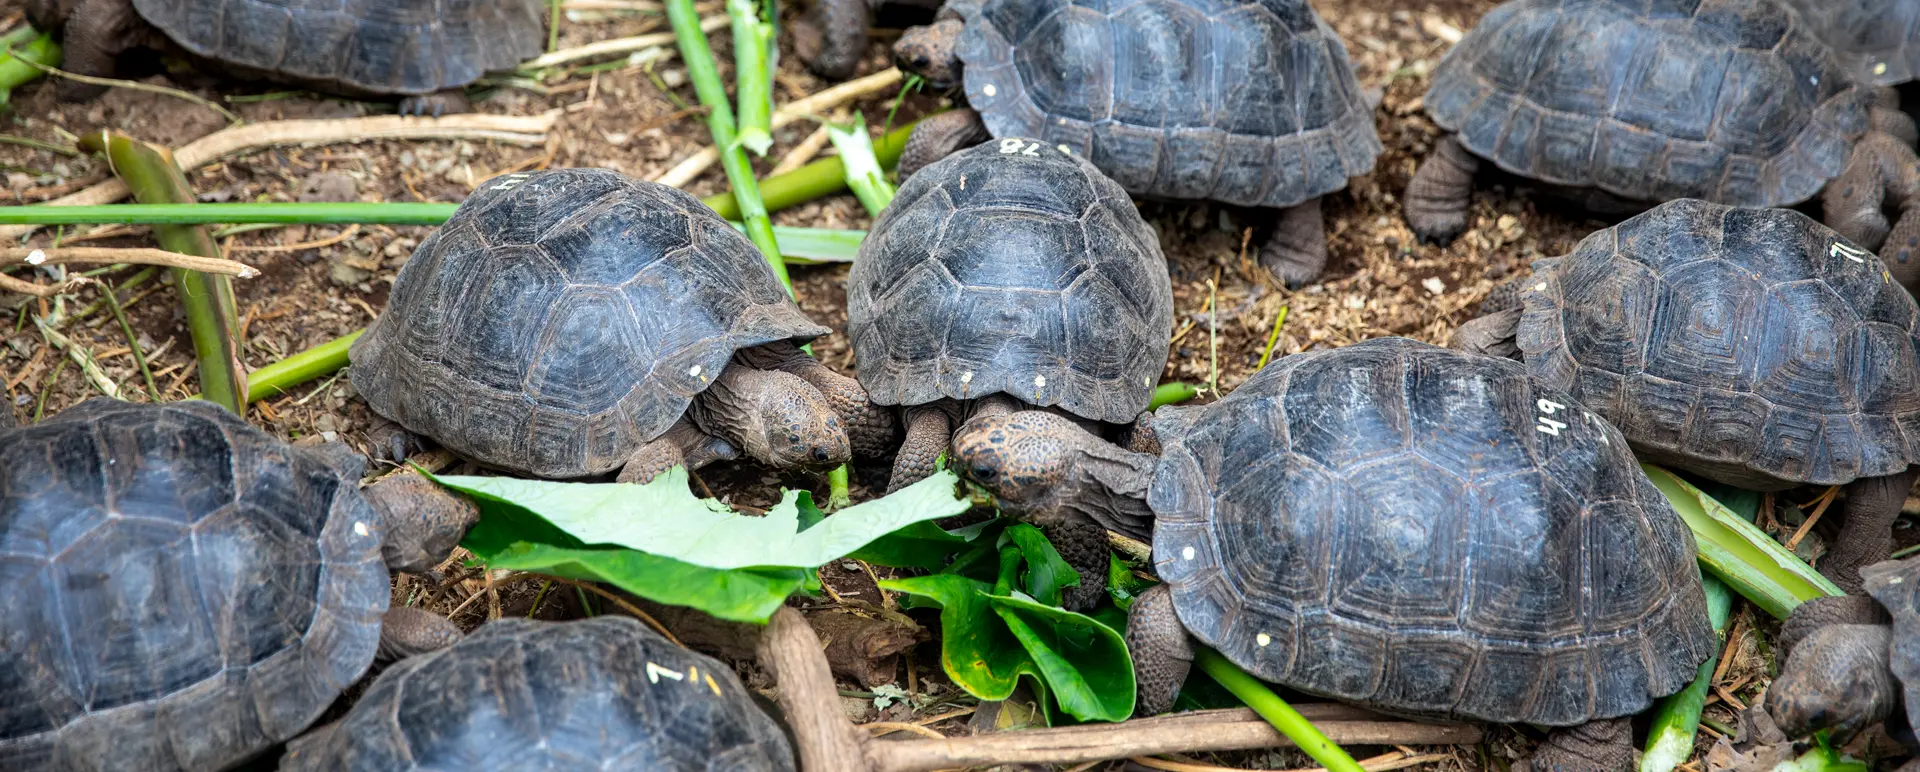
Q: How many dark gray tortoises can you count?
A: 12